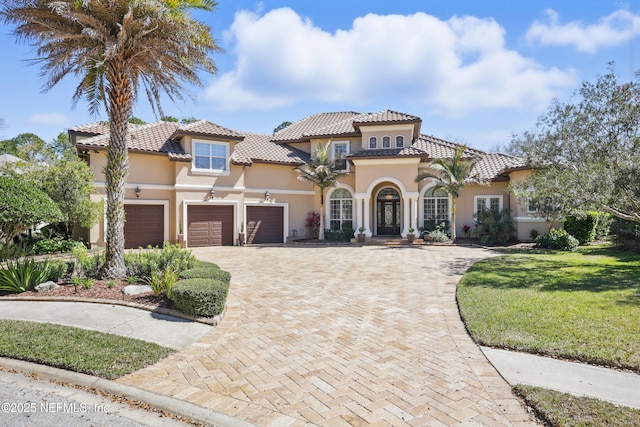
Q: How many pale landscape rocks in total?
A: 2